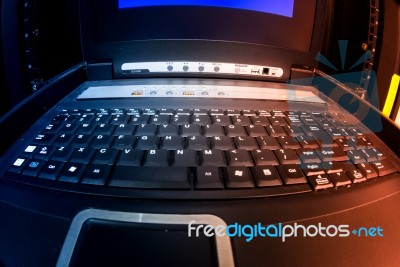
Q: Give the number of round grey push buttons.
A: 4